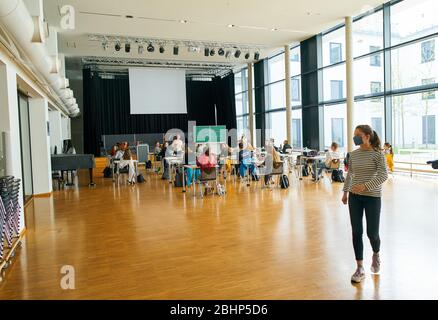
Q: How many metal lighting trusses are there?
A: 2